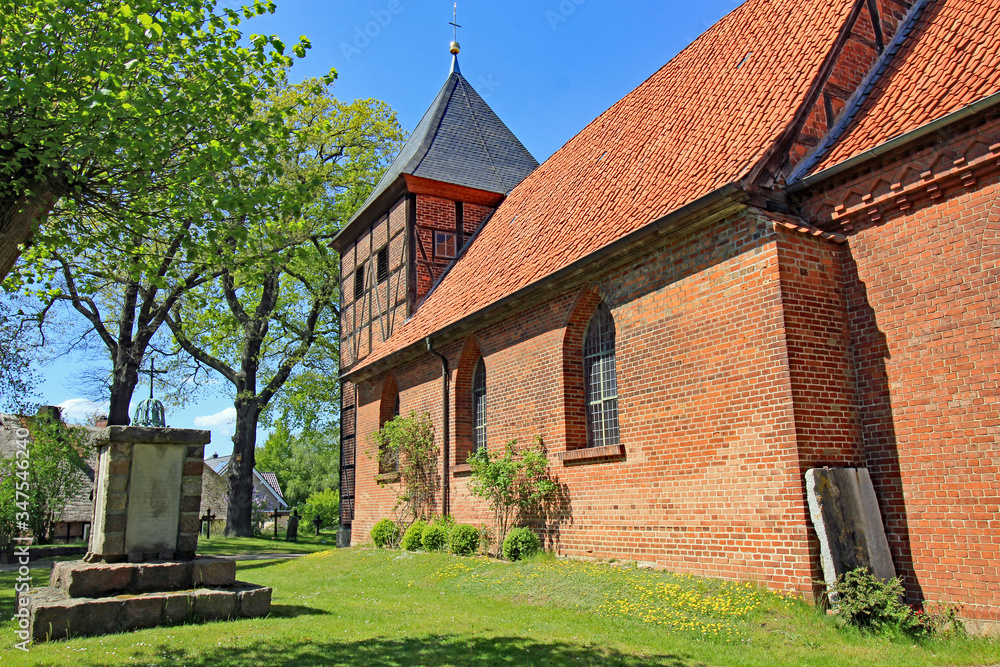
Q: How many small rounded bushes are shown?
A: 5